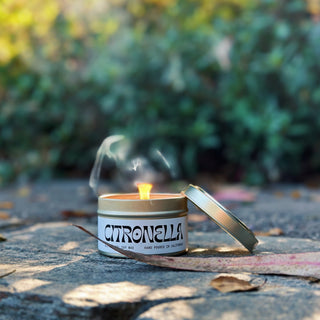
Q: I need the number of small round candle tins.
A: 1